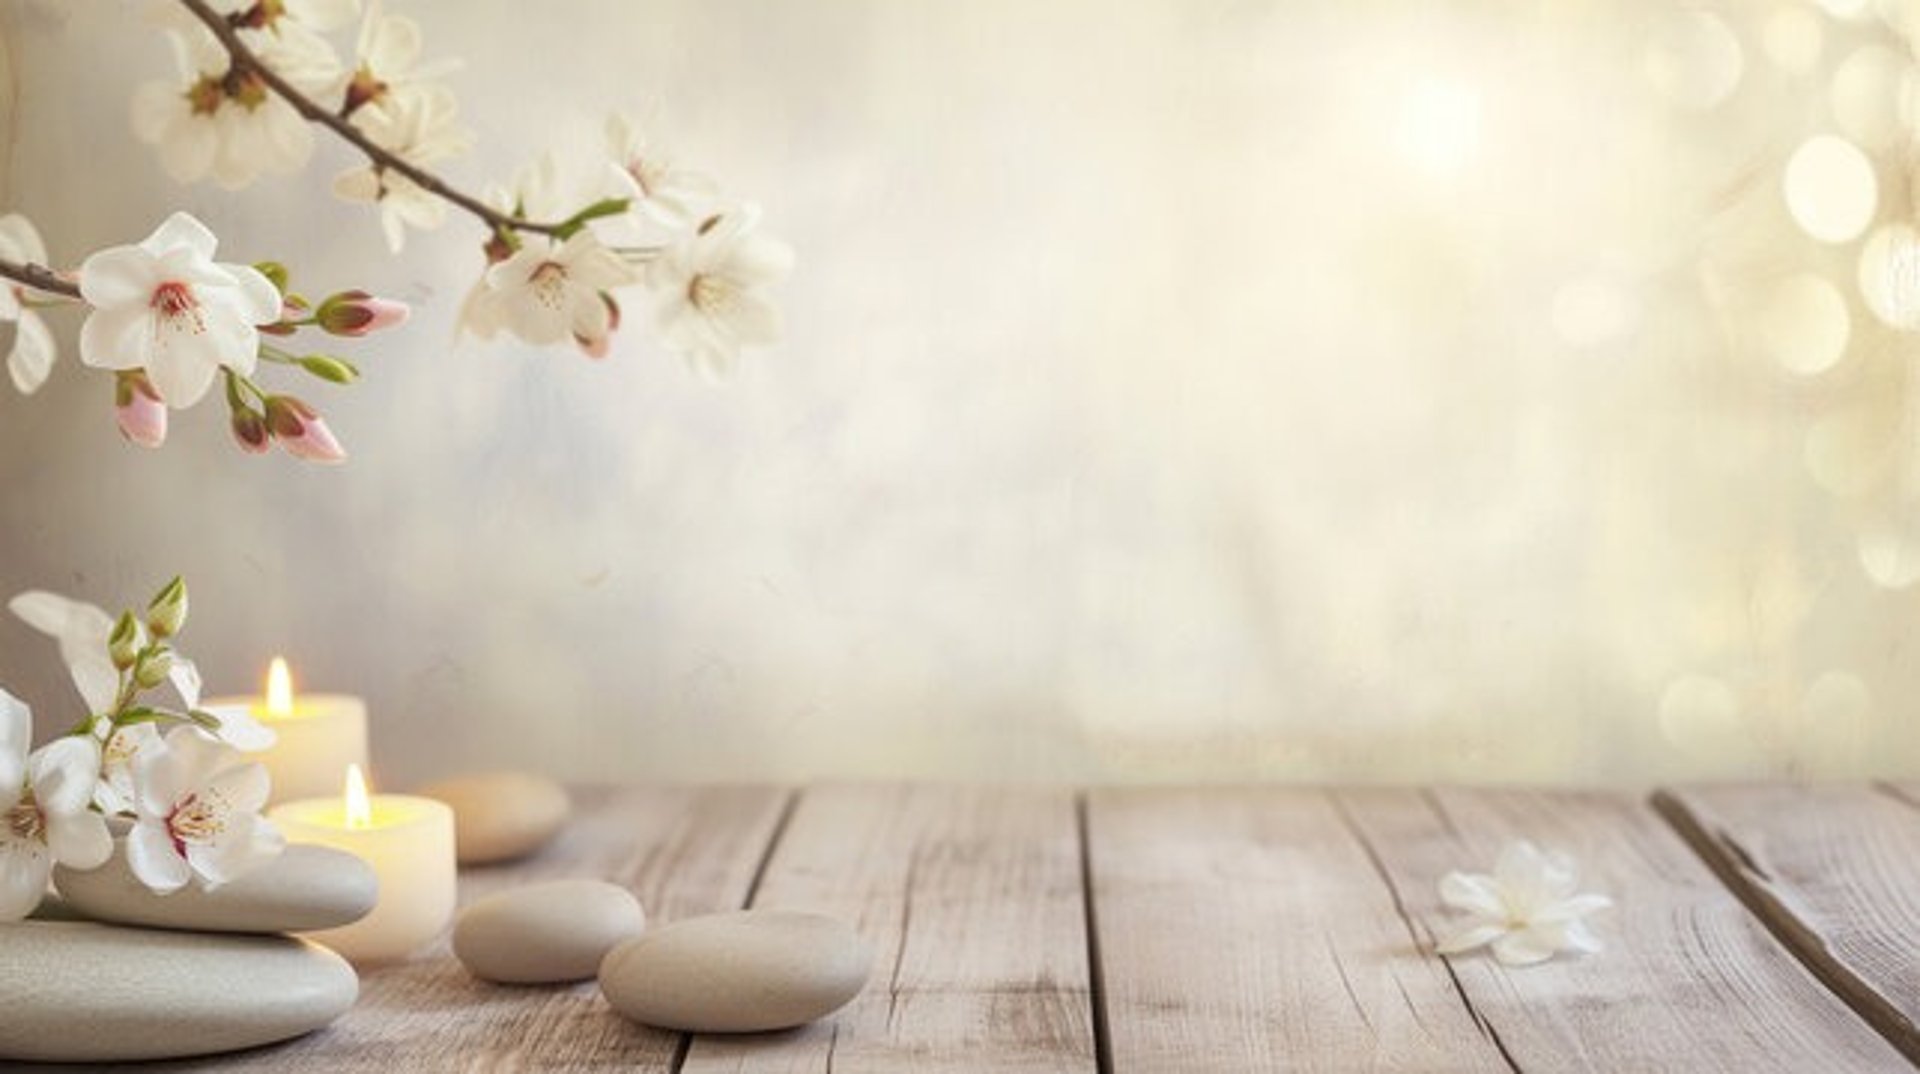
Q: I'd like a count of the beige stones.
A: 5